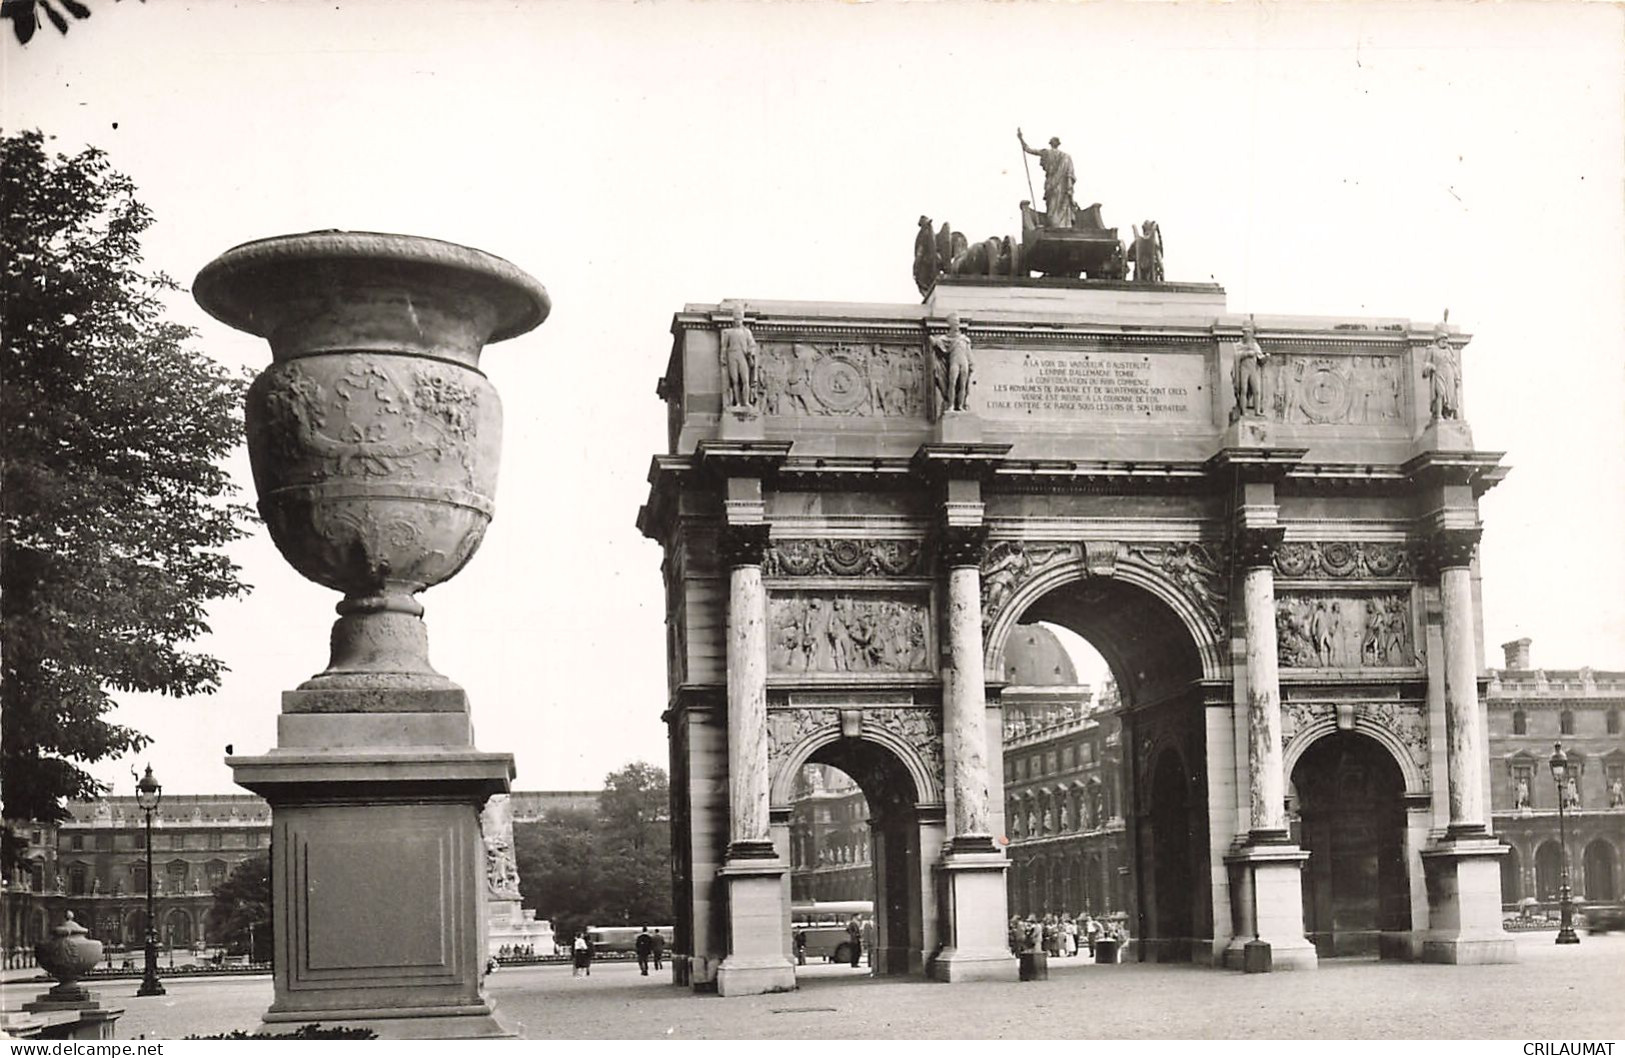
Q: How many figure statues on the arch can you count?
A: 5